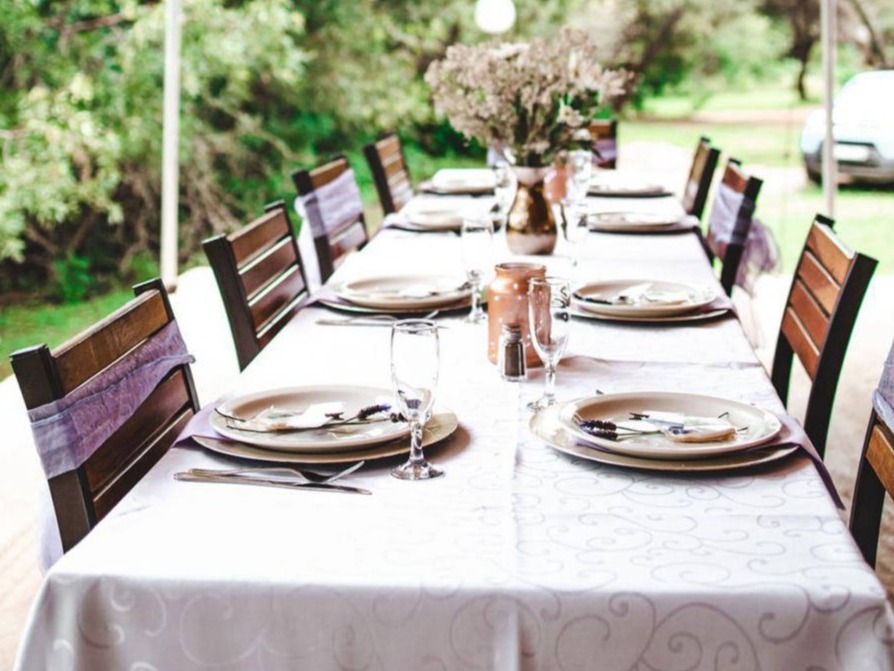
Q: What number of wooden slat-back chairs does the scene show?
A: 9